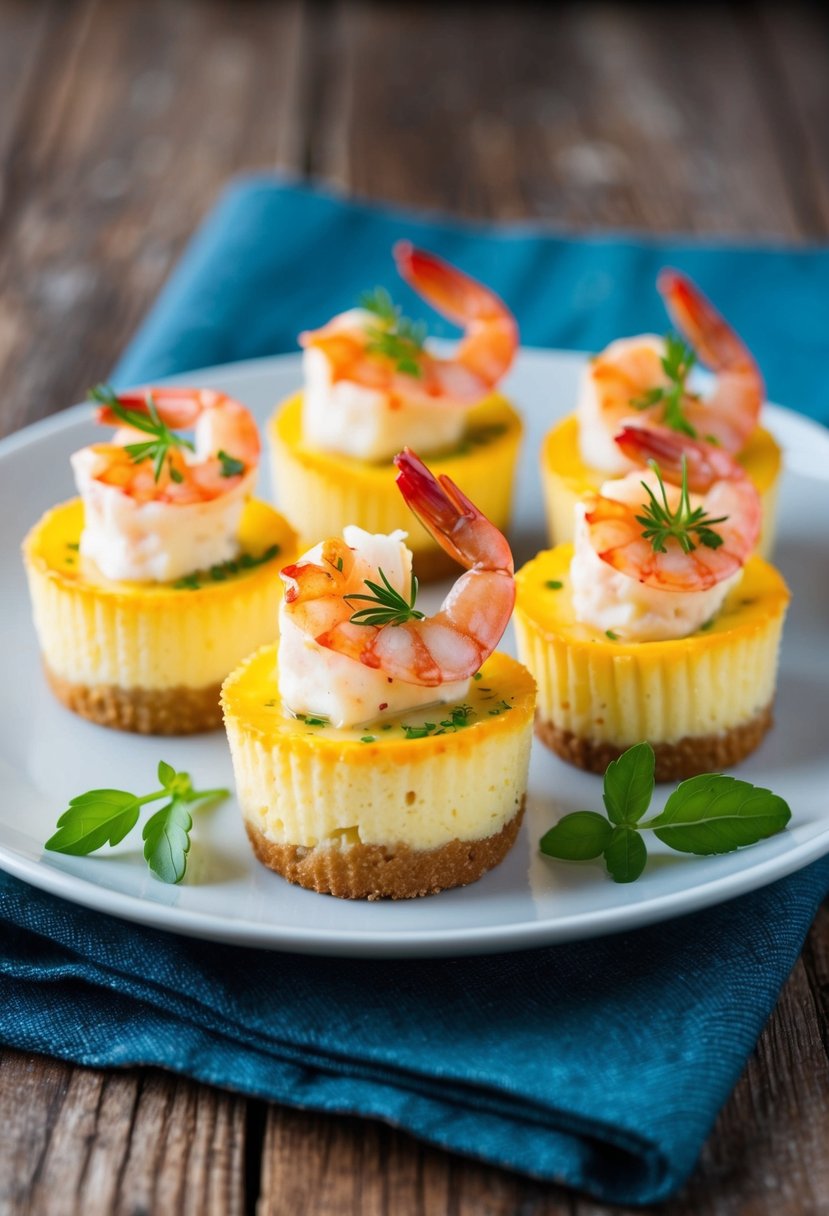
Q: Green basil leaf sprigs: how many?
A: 2